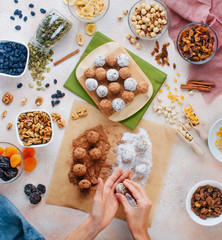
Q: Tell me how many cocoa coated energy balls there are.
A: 13